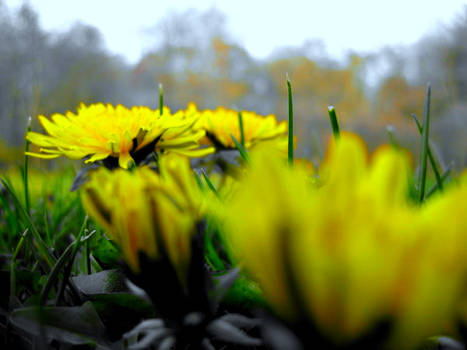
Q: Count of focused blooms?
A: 2